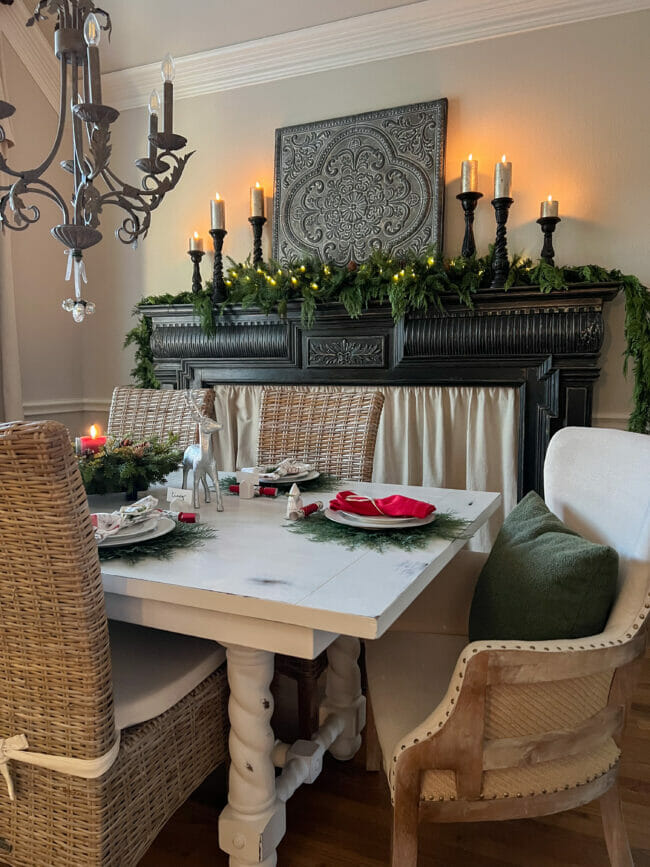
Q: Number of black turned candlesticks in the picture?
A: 6